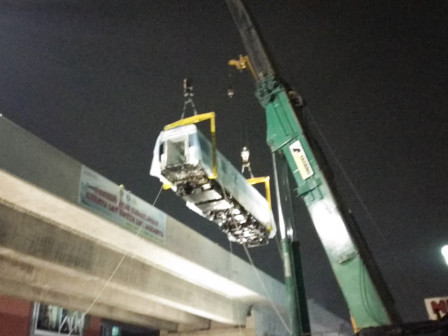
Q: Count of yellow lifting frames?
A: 2